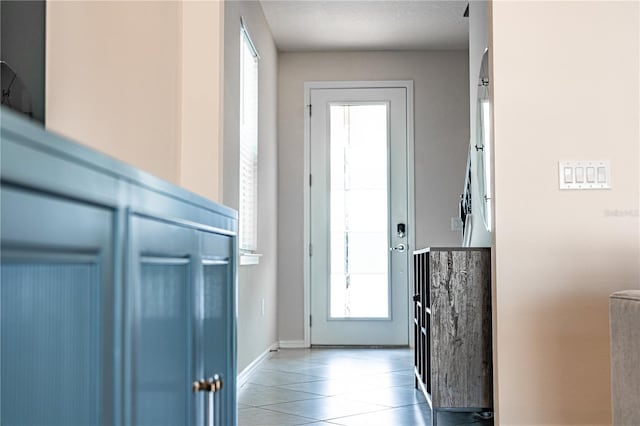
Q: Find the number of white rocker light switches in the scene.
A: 4